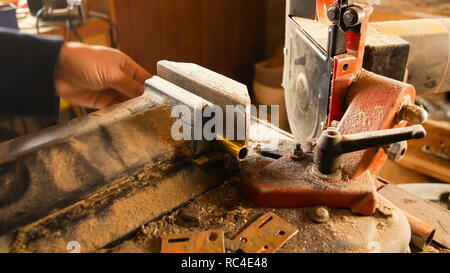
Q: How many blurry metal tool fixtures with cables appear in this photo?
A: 1